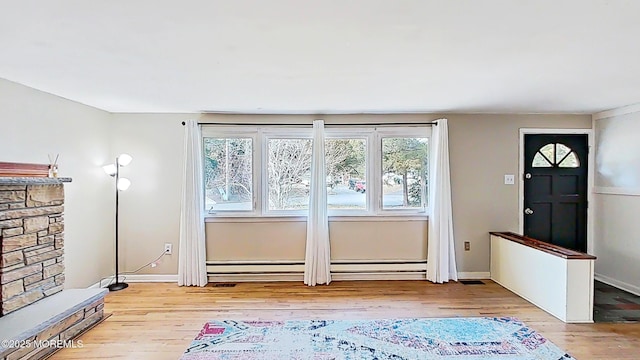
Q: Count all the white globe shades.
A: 3